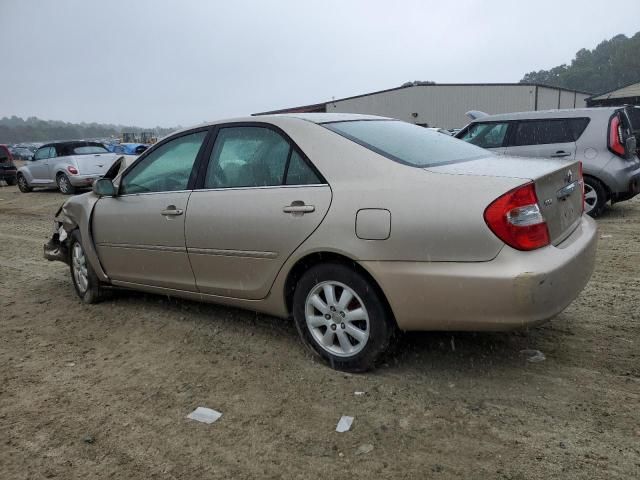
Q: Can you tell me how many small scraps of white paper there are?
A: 2